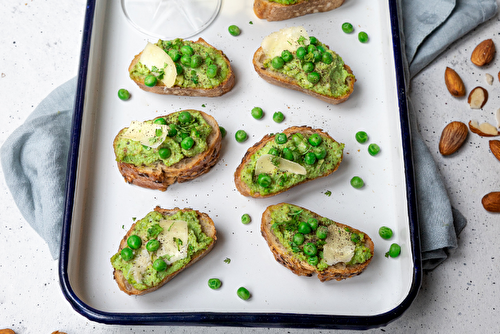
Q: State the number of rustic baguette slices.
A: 7